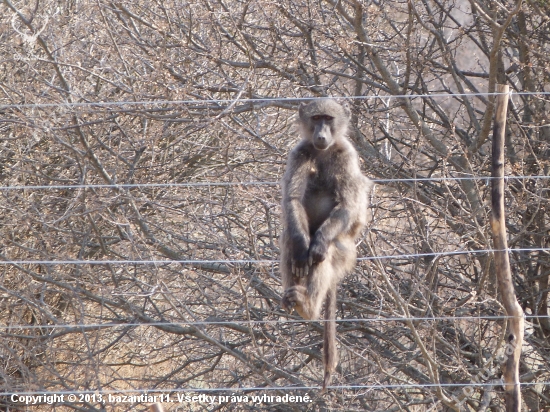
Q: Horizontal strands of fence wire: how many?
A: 5